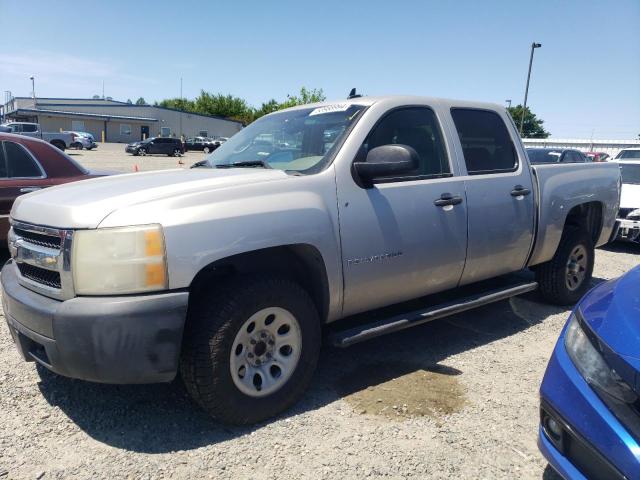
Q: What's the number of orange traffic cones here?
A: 2